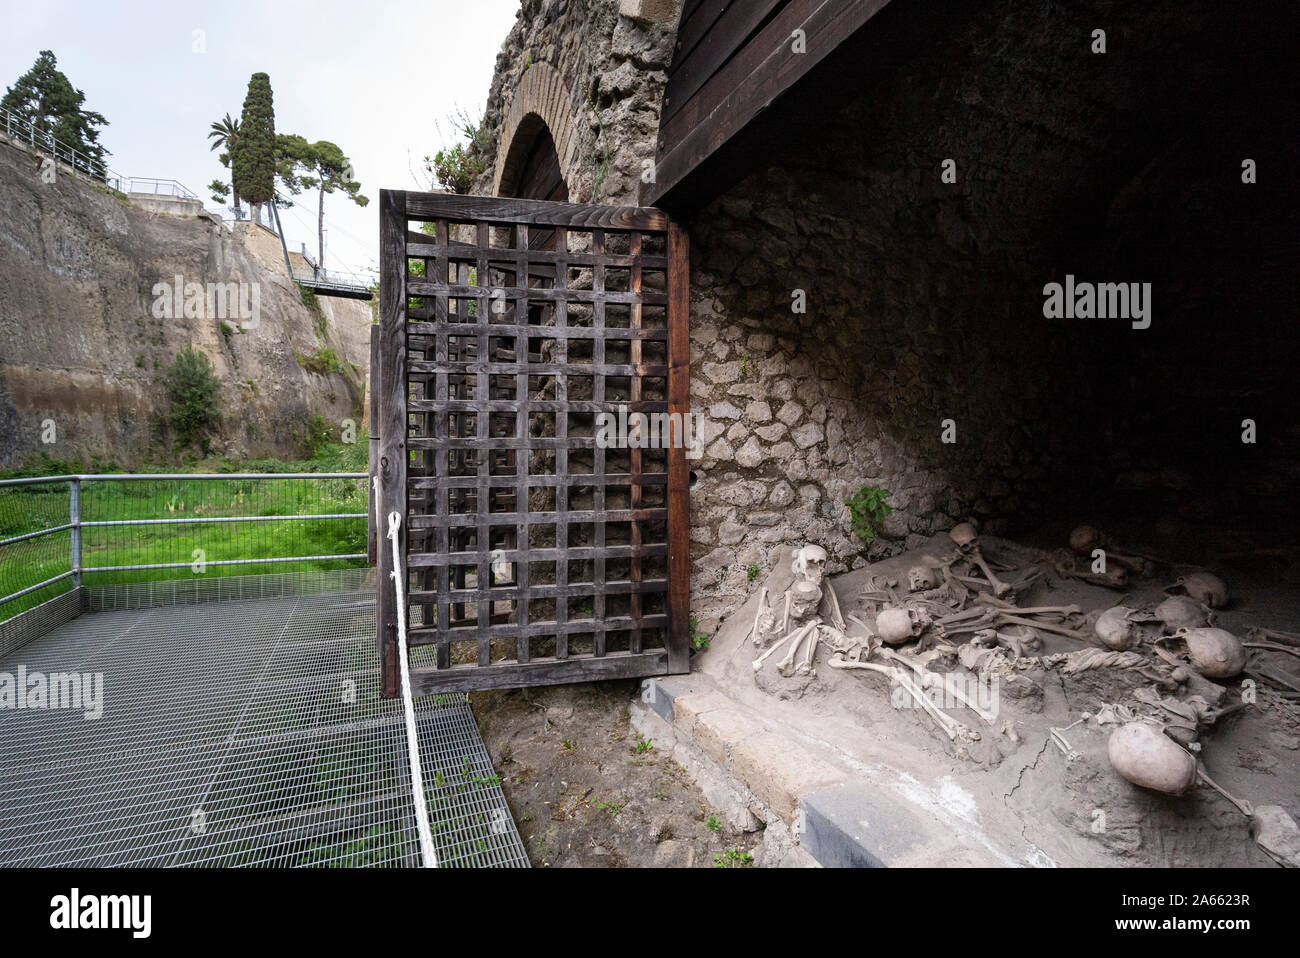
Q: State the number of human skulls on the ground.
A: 10